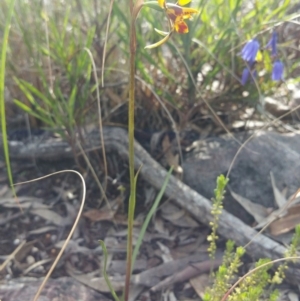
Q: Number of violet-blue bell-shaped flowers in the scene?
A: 4